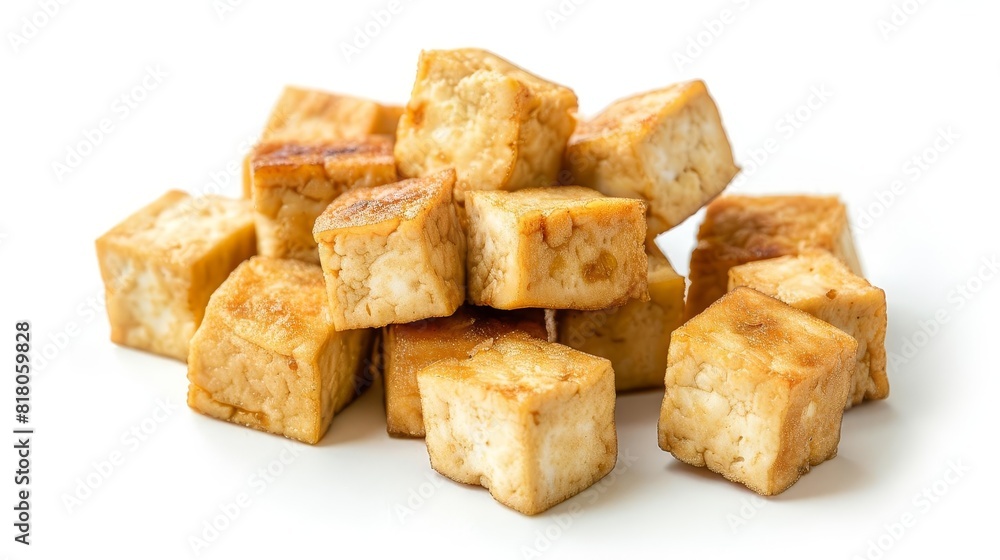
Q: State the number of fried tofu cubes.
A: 14